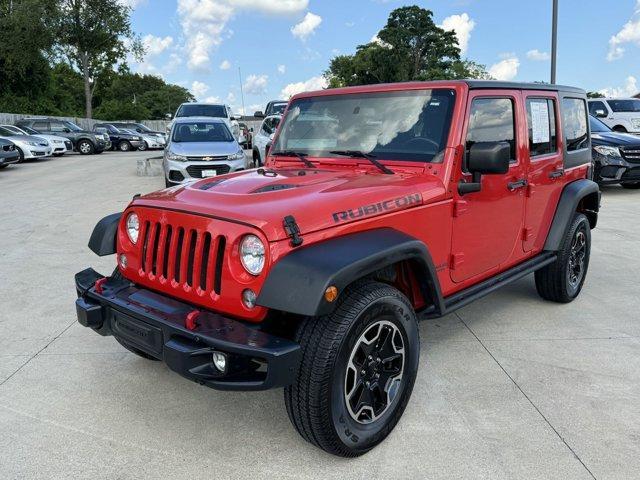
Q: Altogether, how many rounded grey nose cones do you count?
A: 0